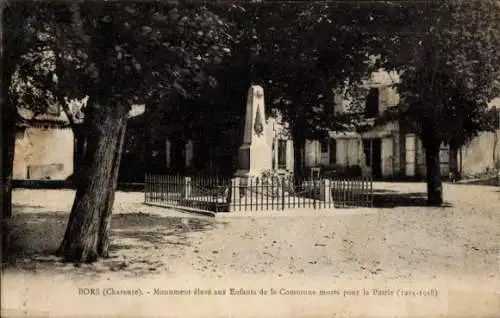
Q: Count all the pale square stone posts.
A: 3